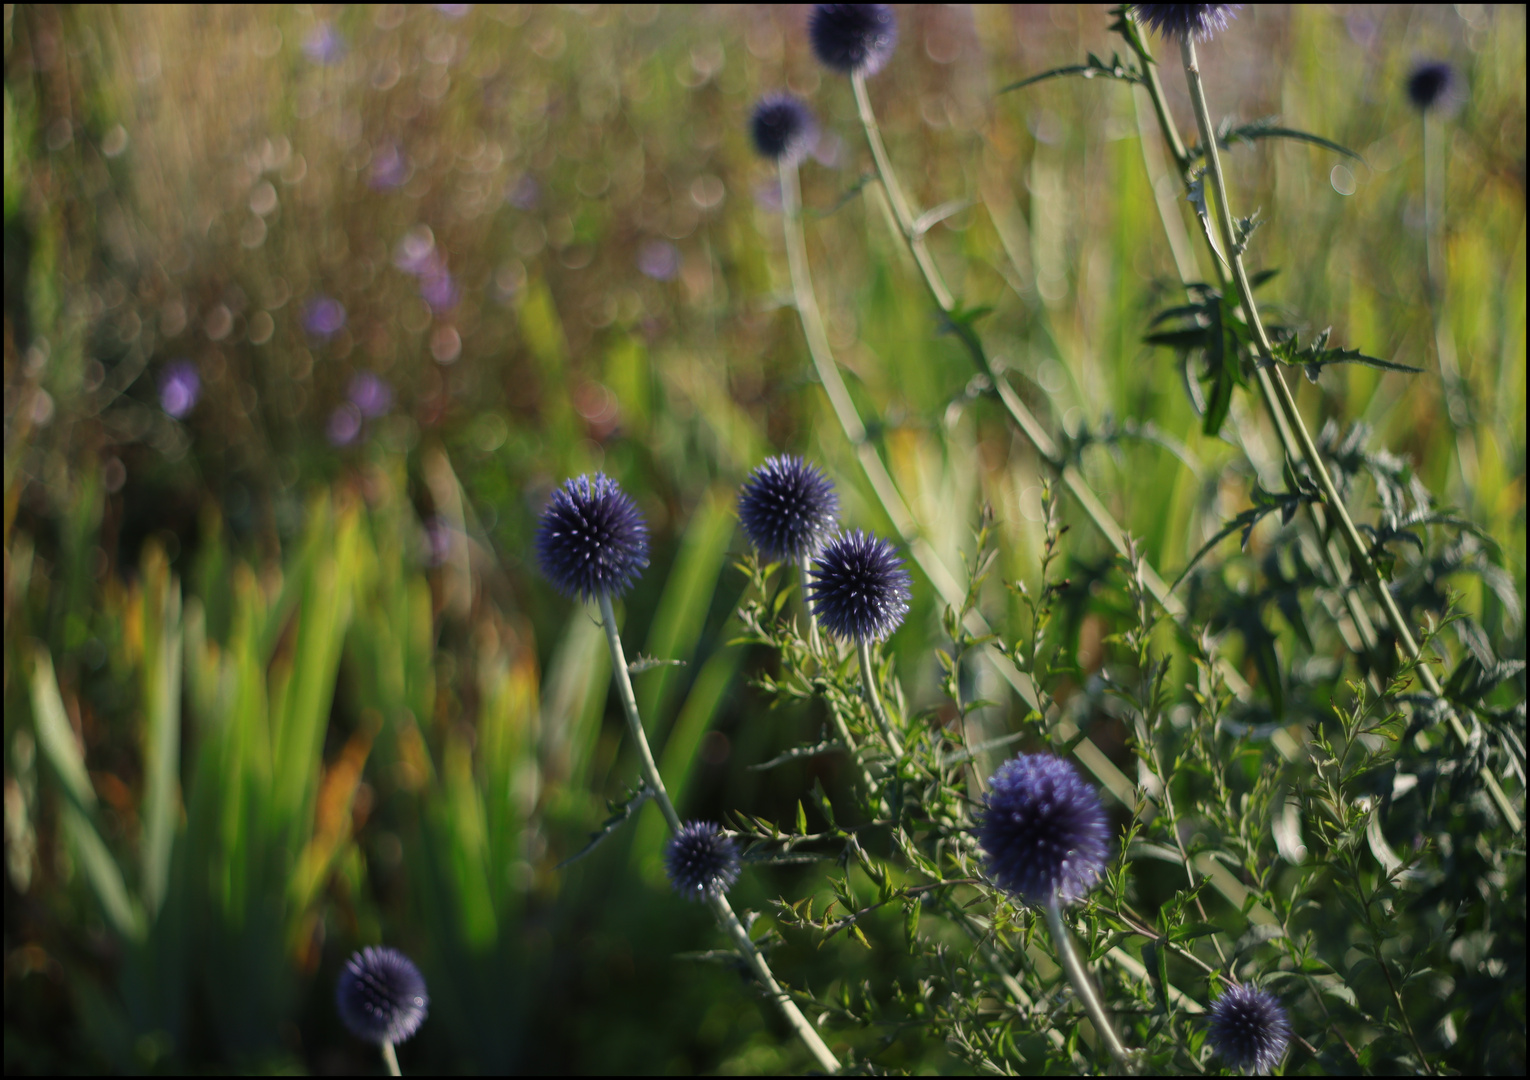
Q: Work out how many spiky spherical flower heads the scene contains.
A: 11